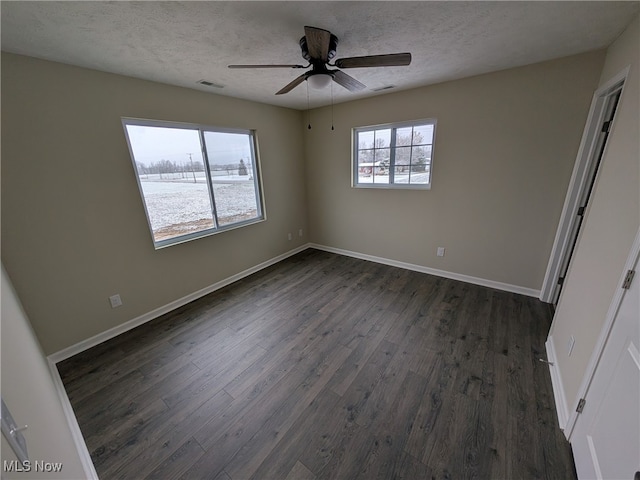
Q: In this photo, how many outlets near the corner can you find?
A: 2